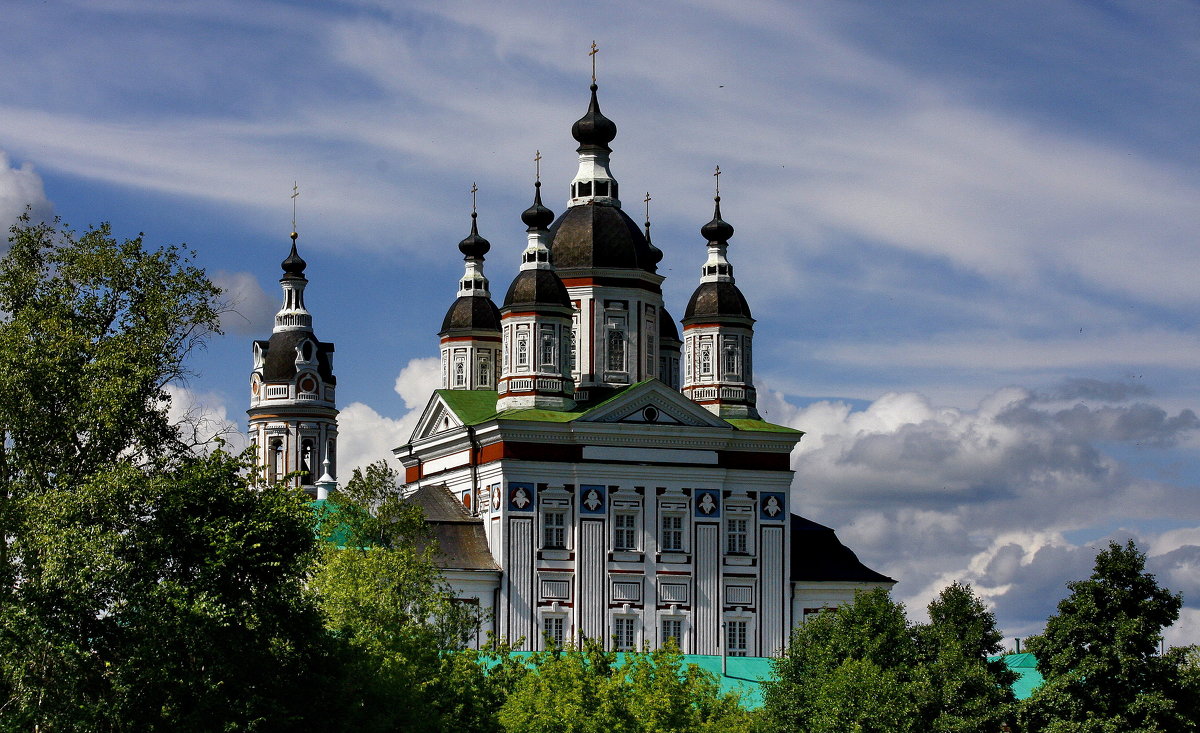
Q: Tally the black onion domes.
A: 6